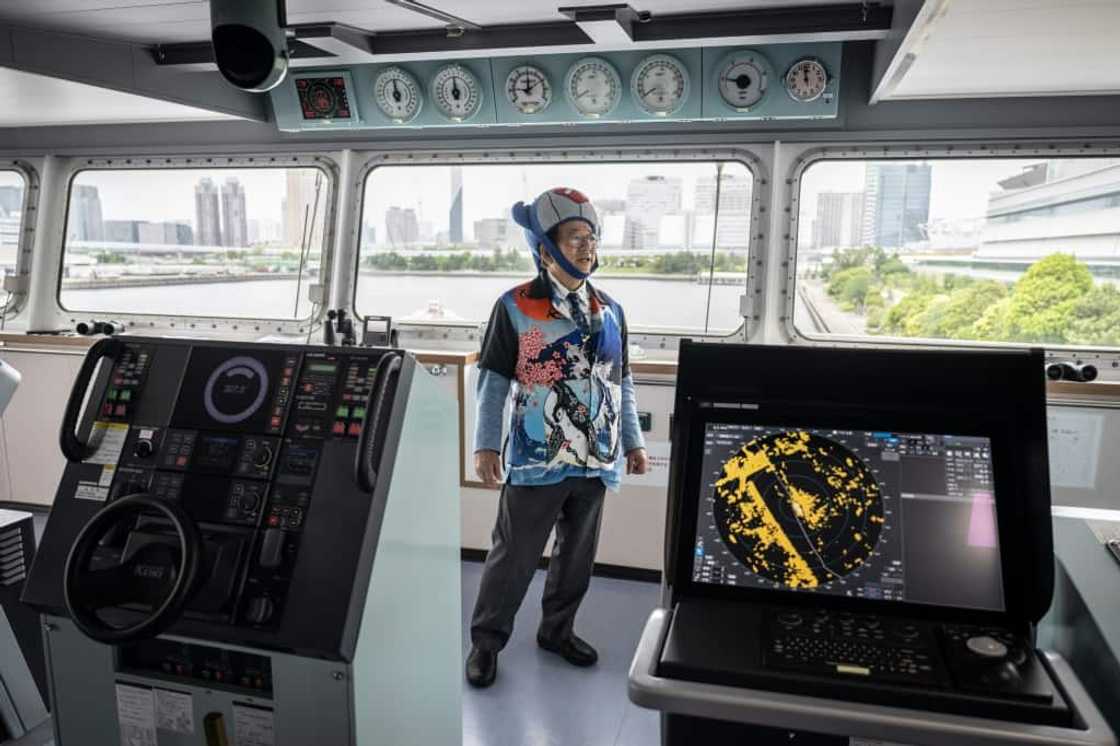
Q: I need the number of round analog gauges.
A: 7